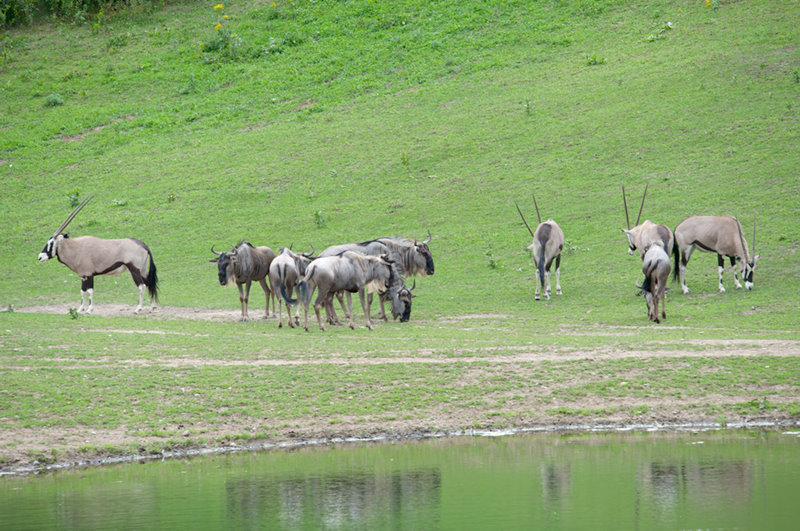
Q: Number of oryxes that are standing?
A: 4